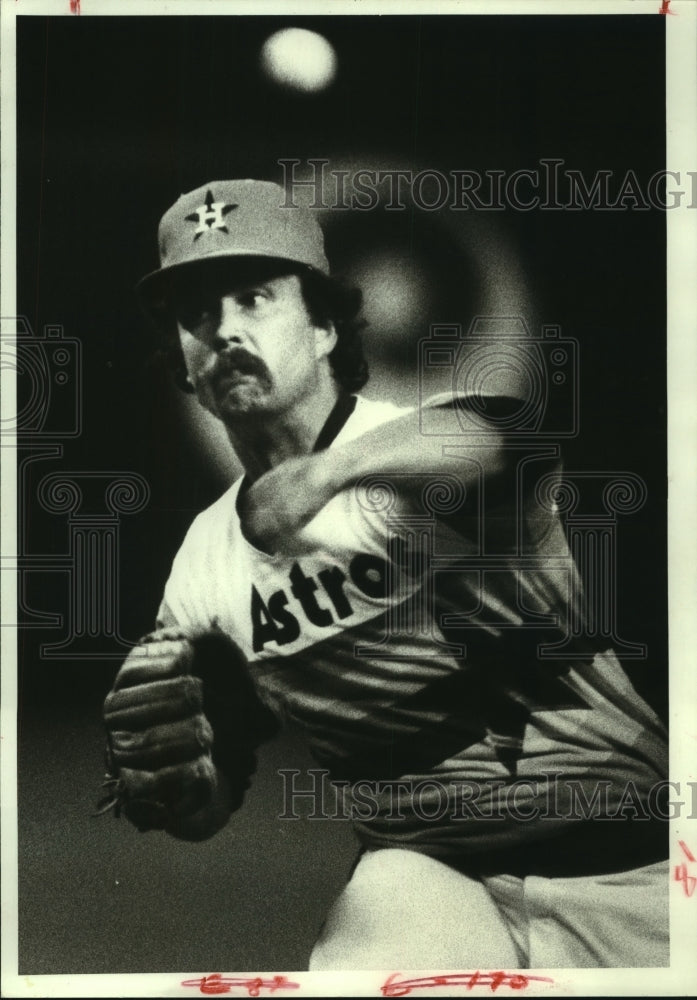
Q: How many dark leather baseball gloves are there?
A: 1